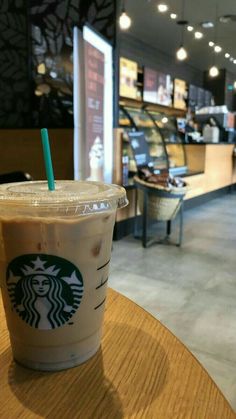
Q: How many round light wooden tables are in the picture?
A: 1